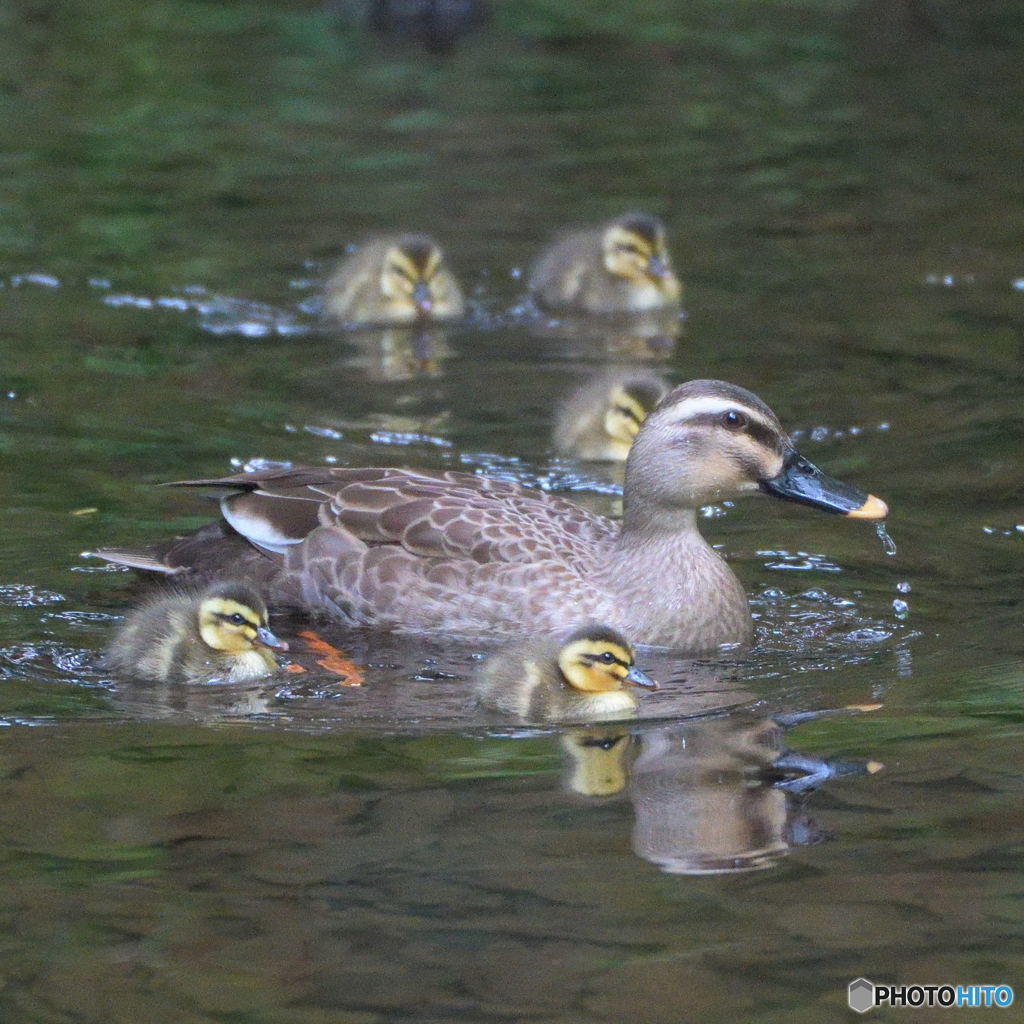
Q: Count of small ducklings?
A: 5